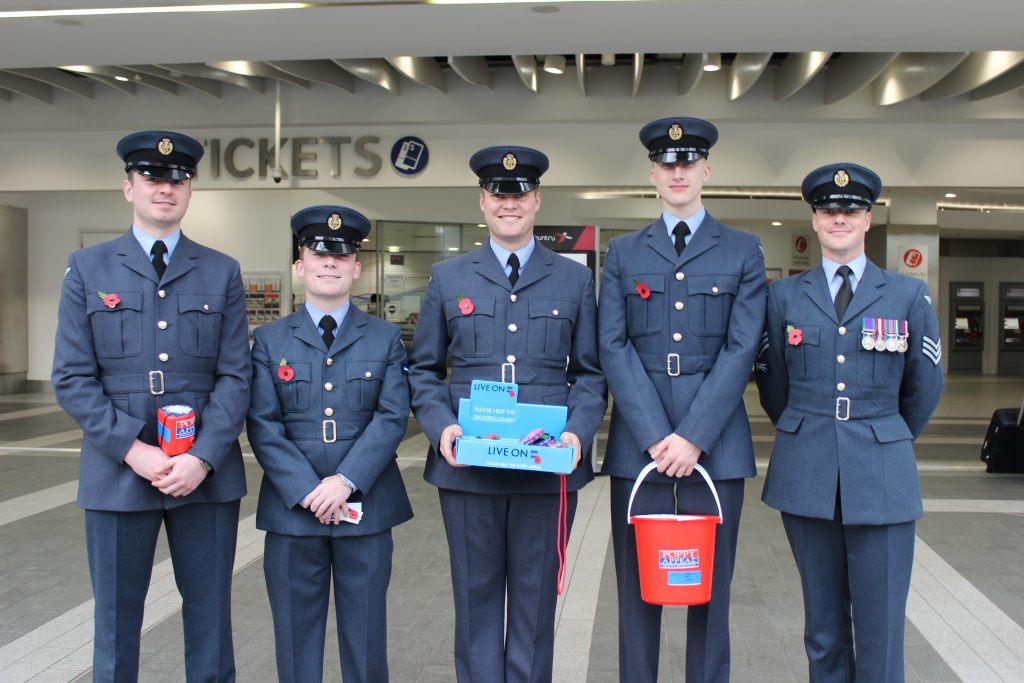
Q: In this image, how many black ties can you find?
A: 5